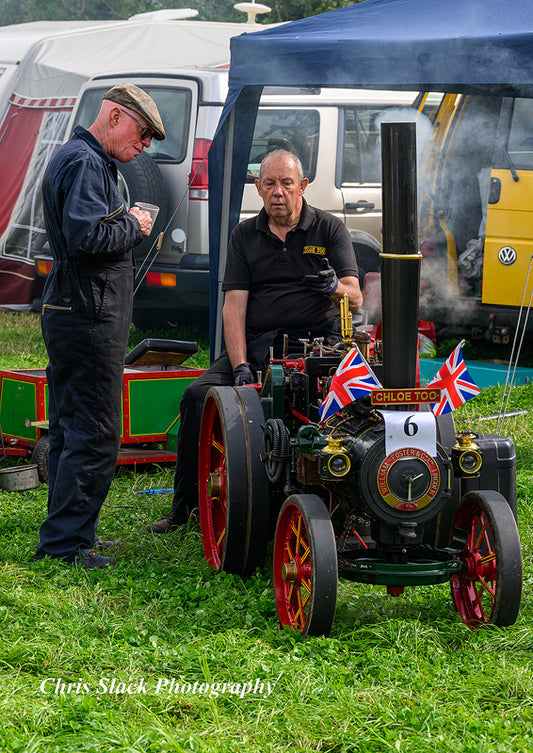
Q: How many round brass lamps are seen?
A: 2